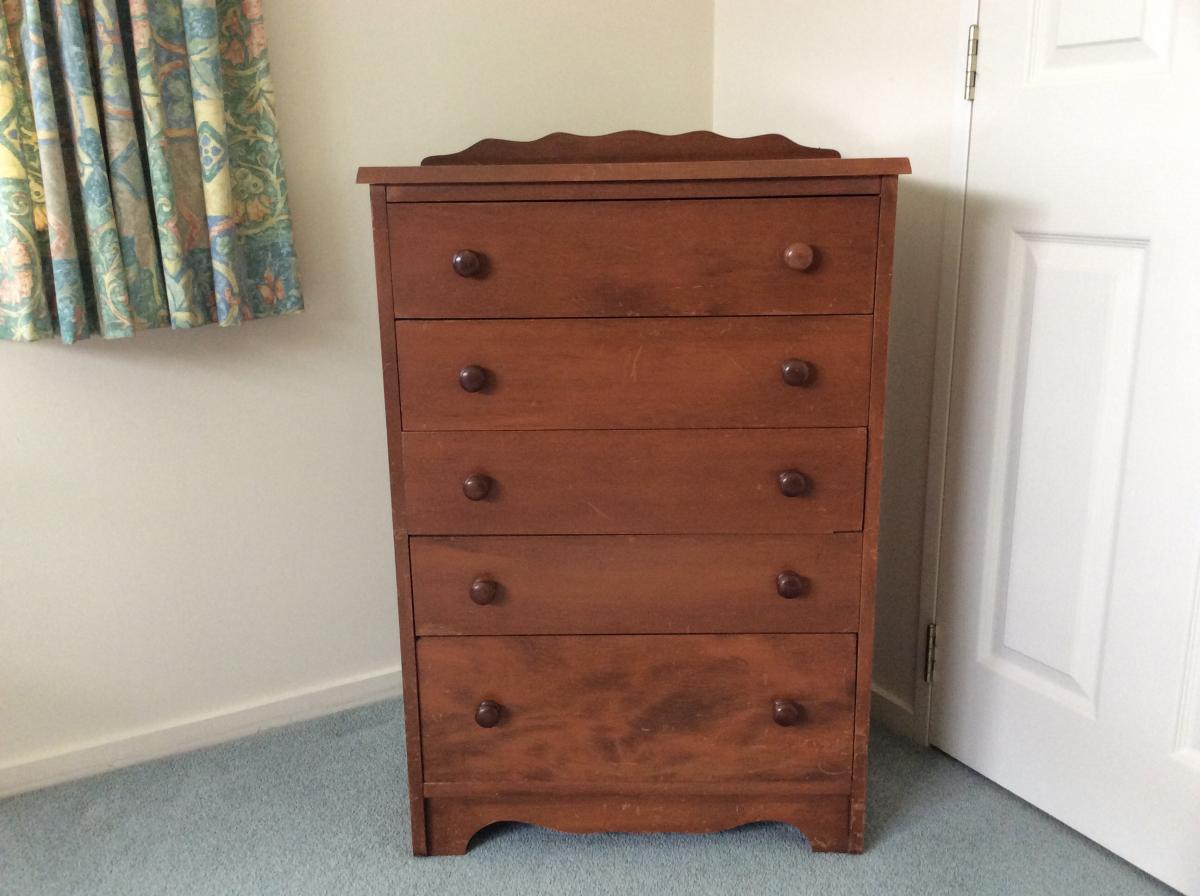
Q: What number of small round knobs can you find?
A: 10